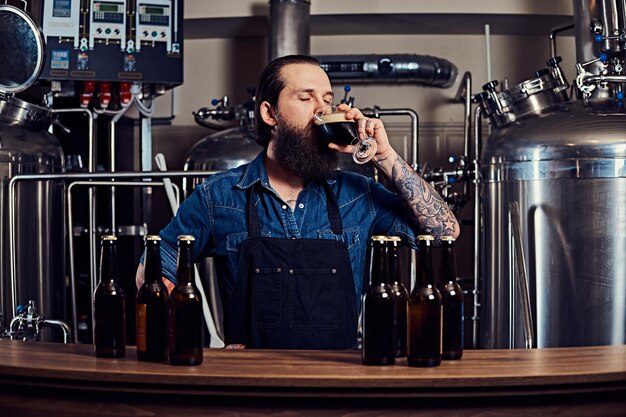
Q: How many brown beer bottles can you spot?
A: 7